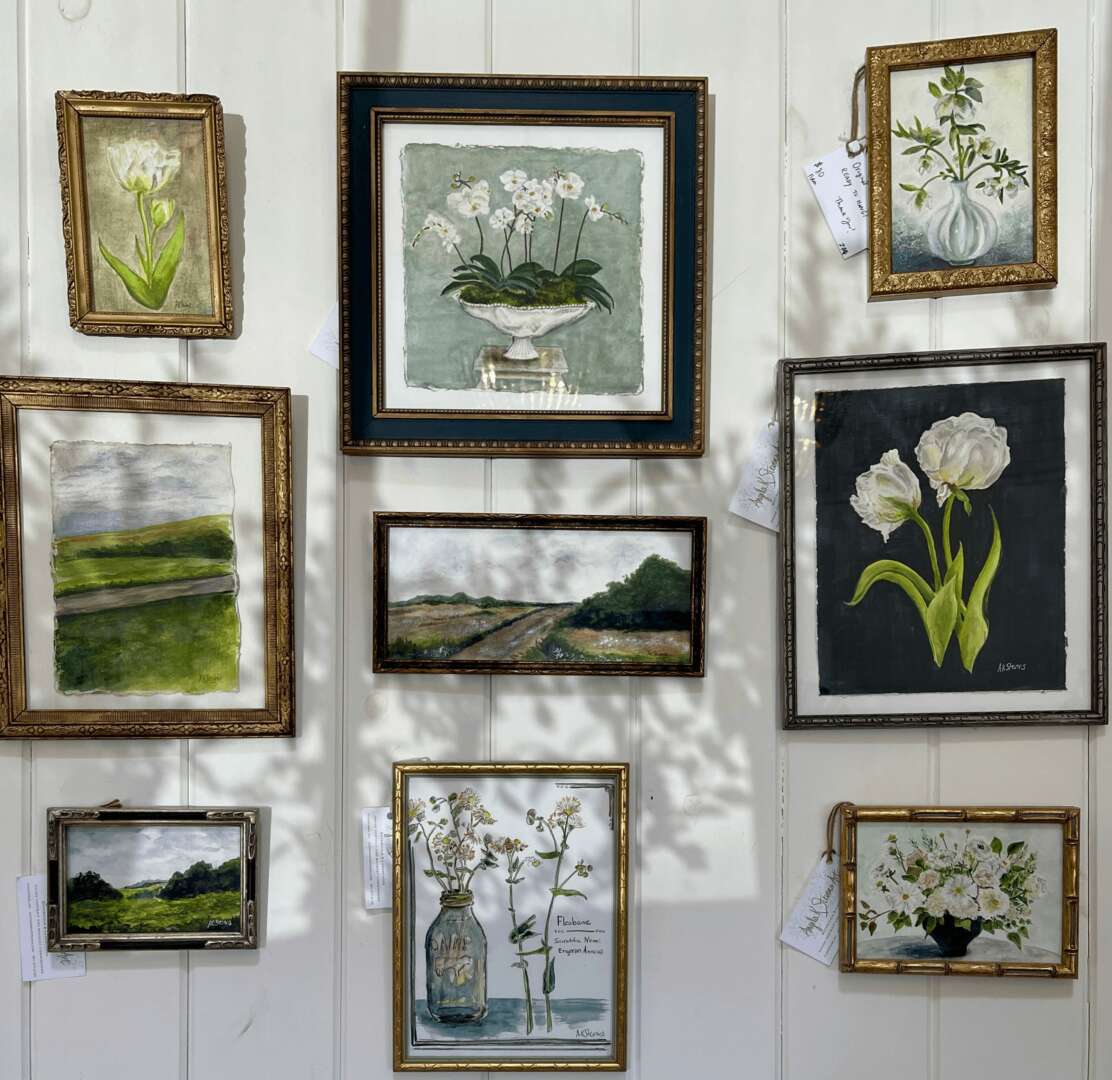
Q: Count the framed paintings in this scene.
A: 9